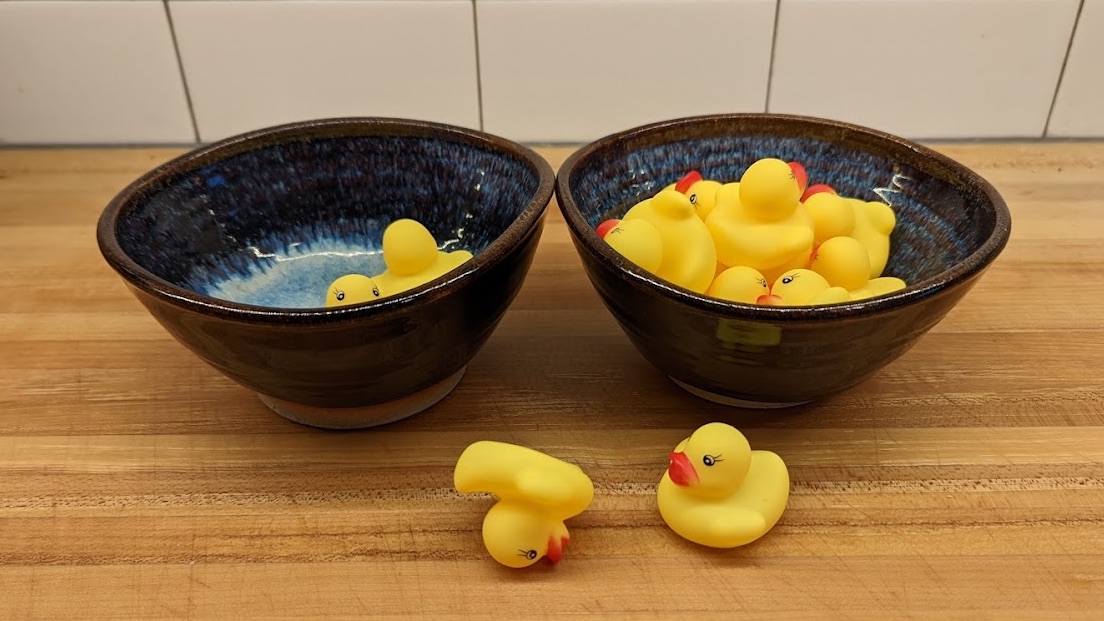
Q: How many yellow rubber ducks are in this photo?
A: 11